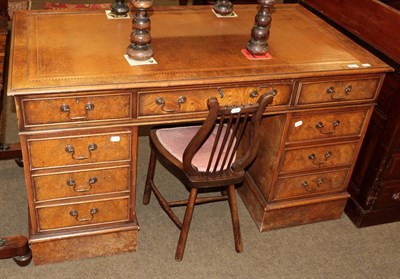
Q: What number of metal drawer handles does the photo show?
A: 10